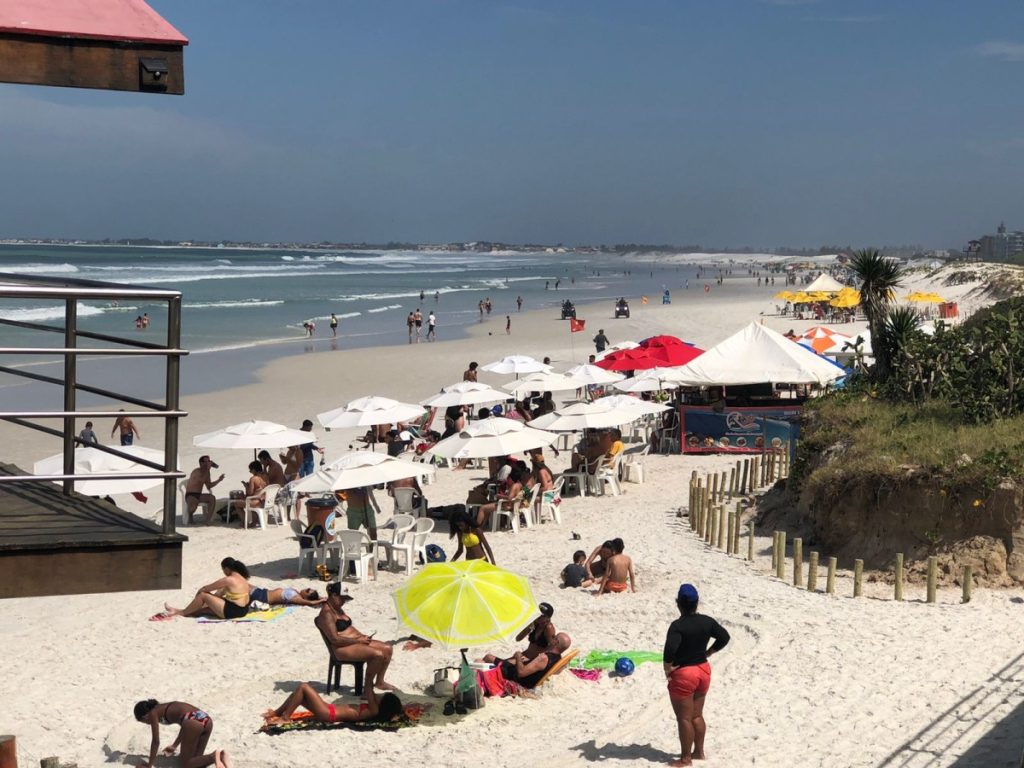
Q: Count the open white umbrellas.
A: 13